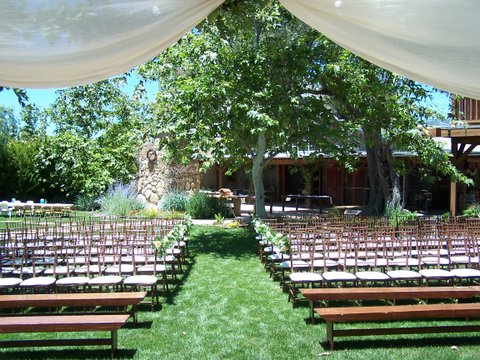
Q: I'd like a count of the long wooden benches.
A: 4